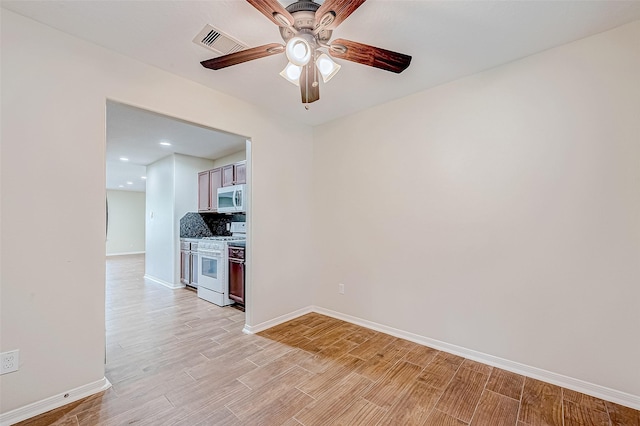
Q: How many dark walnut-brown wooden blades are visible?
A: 5